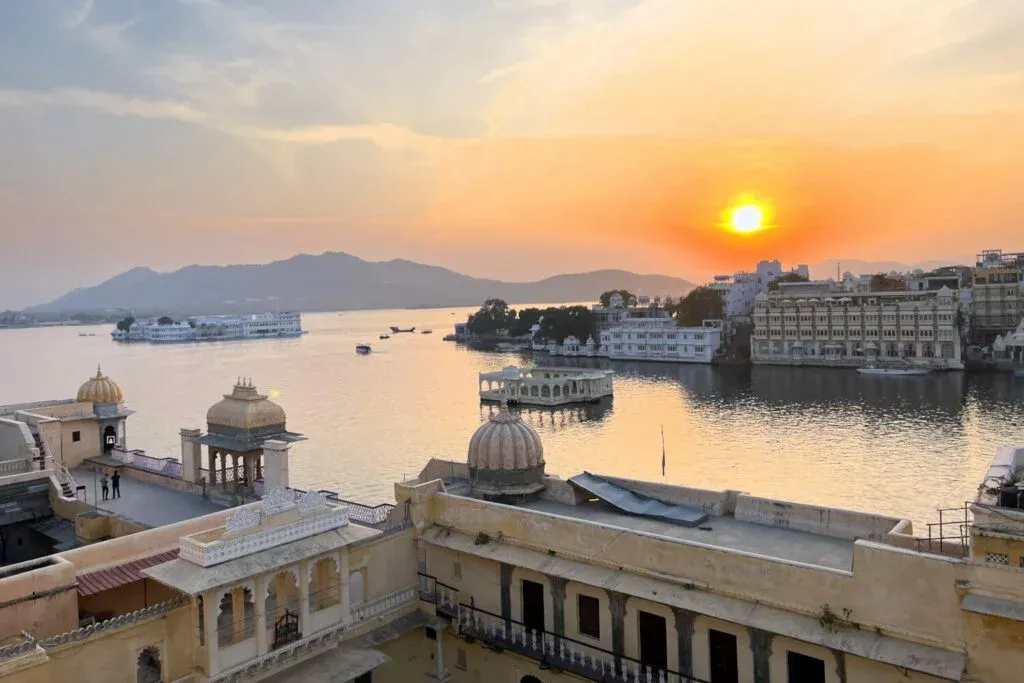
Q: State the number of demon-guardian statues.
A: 0